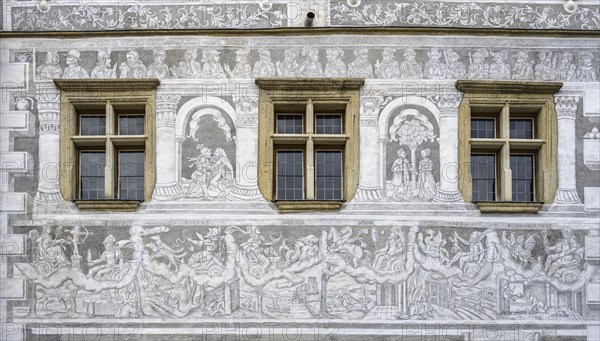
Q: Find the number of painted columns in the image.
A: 6